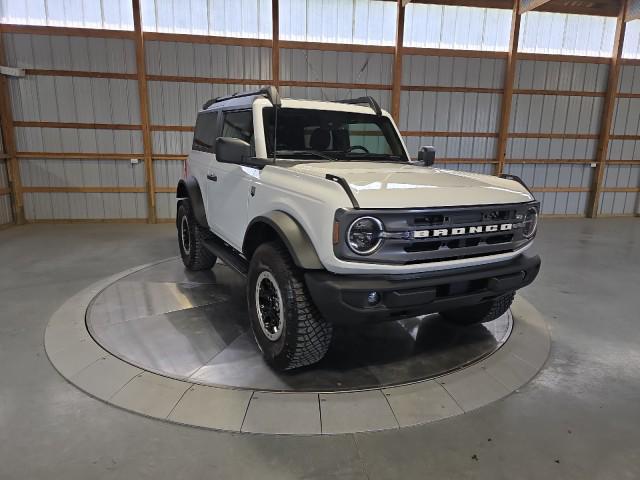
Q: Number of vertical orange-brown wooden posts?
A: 6